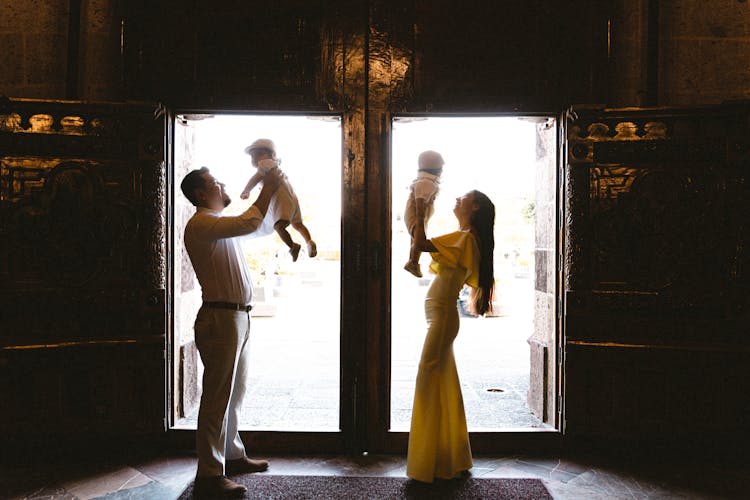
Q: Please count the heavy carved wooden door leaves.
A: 2